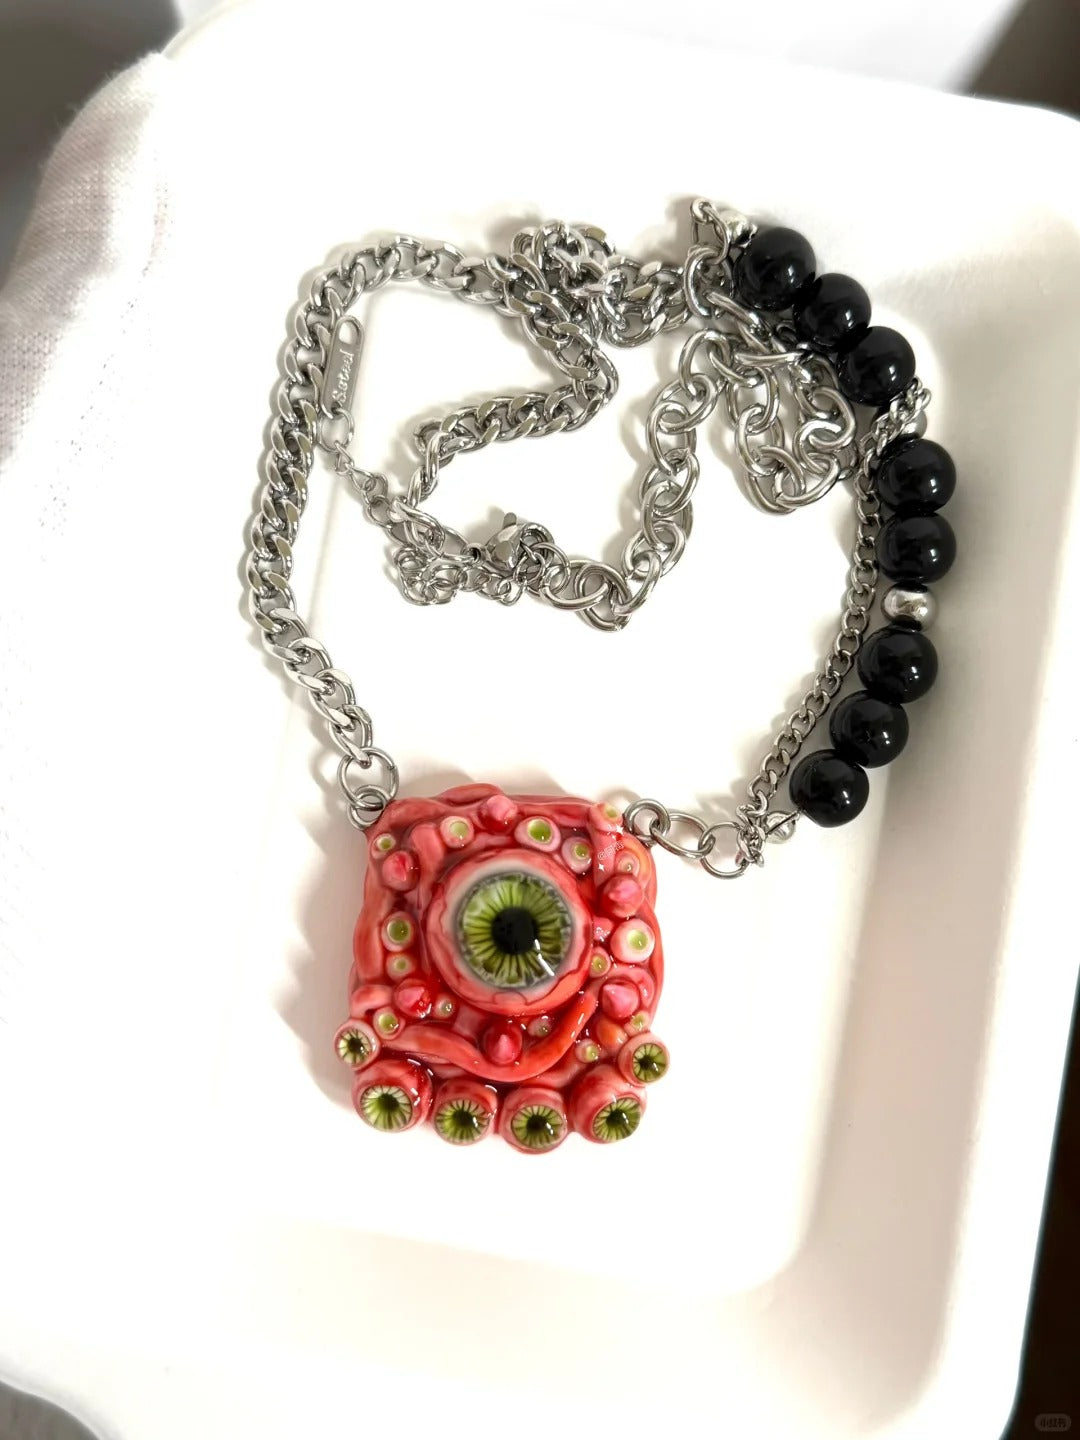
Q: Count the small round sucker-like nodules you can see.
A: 15